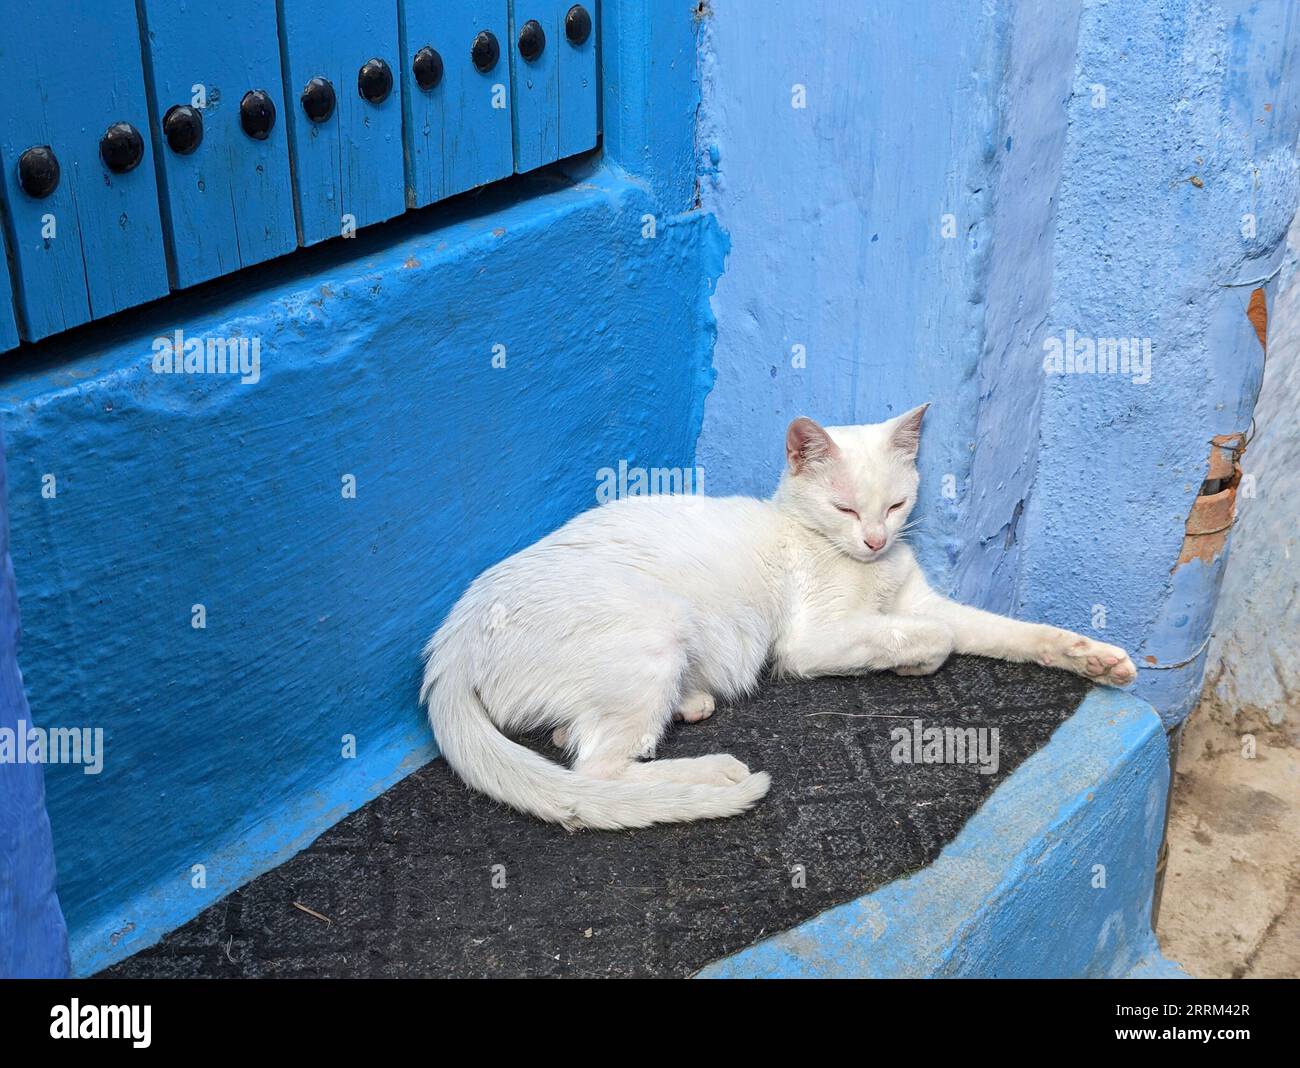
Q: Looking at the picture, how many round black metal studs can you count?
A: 10